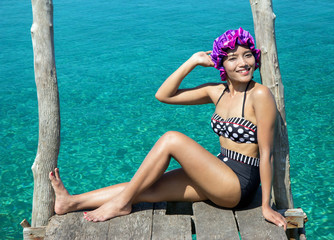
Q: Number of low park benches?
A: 0